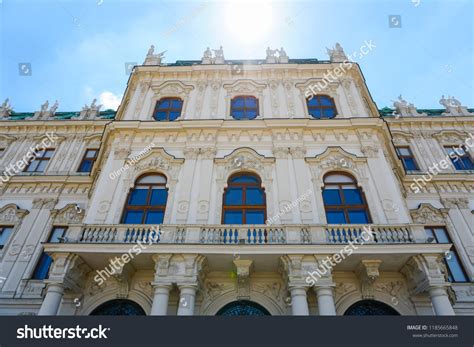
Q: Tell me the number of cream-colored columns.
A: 6